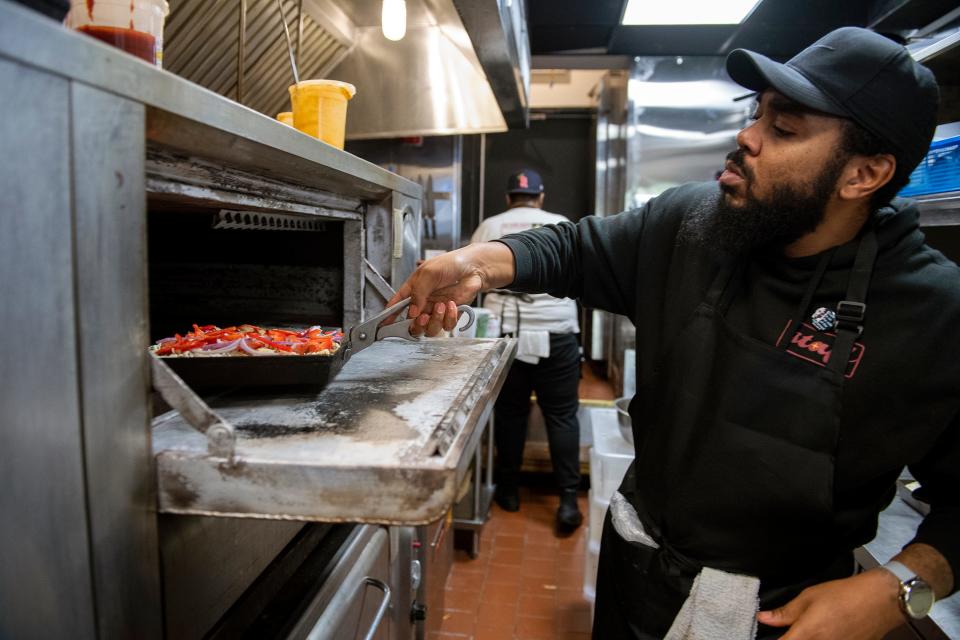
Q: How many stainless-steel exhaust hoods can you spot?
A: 1